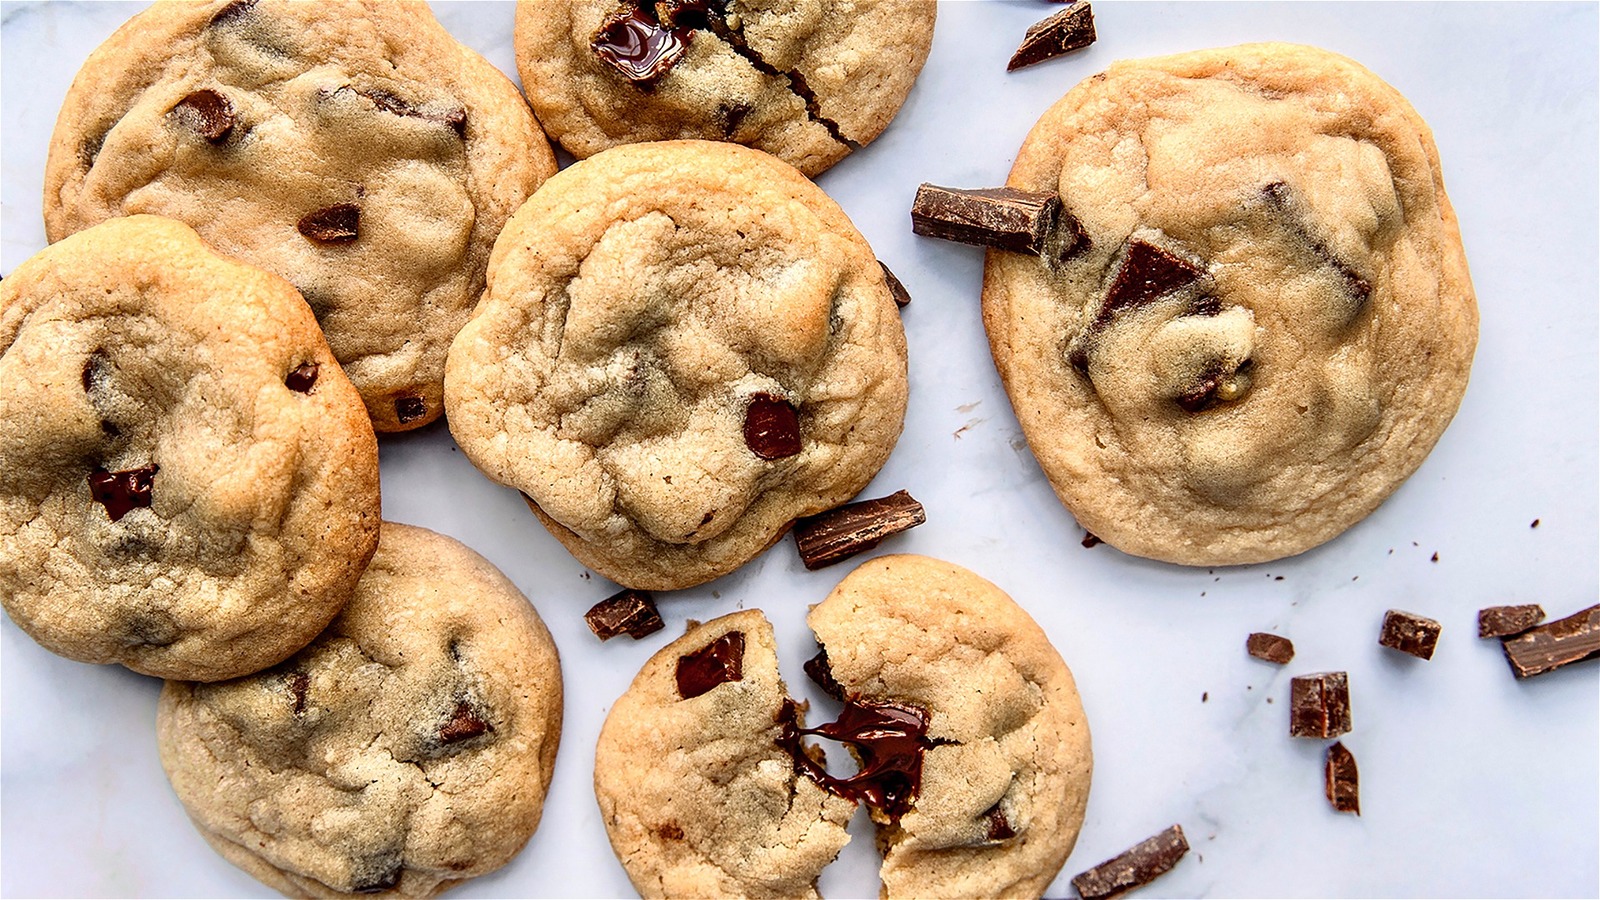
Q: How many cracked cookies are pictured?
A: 2